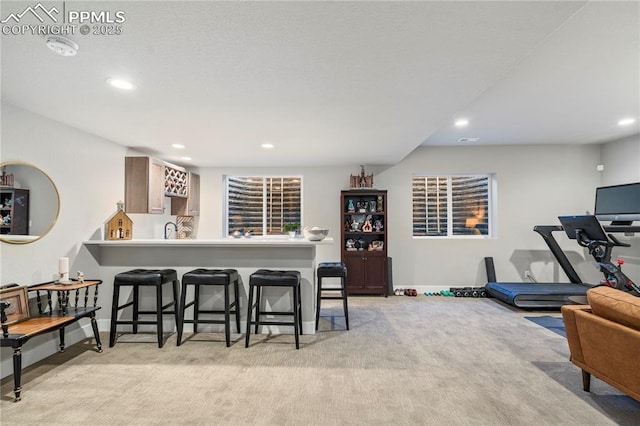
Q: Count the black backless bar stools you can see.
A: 4